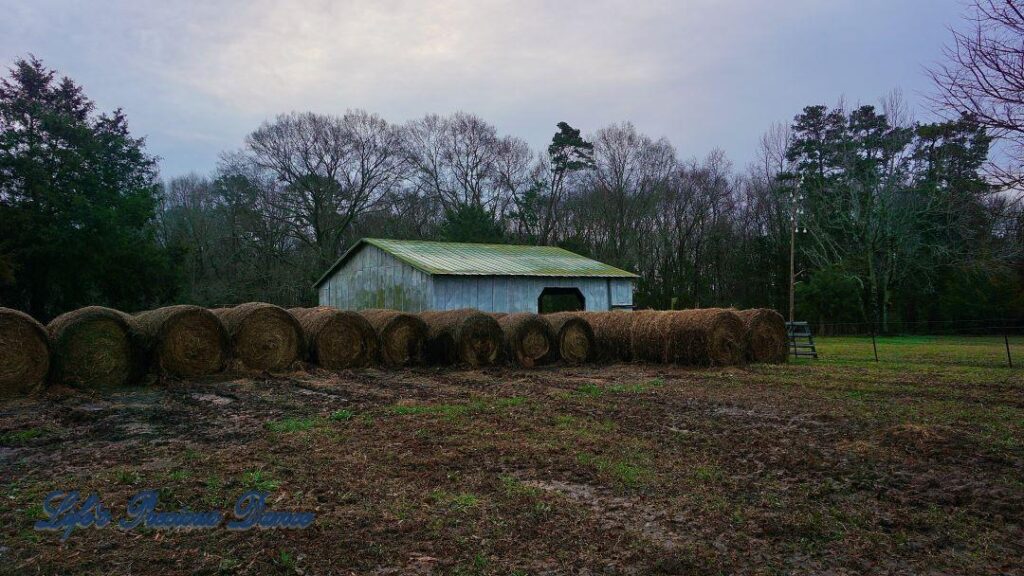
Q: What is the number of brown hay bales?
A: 11